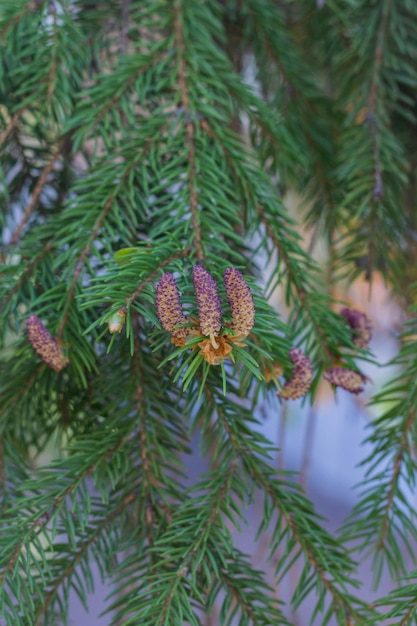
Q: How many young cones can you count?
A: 7